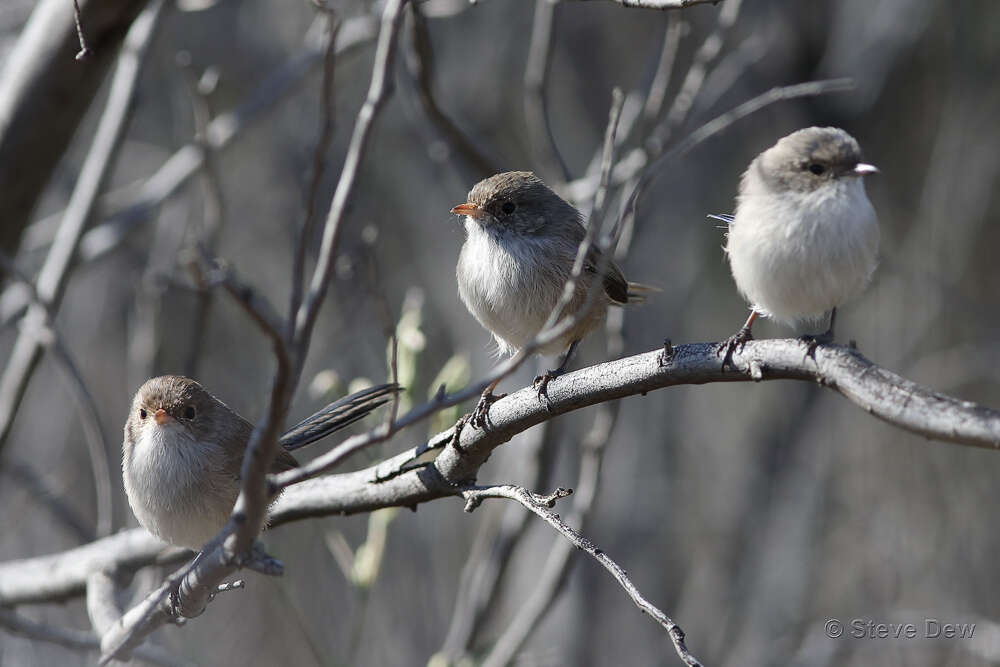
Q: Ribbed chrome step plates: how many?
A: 0